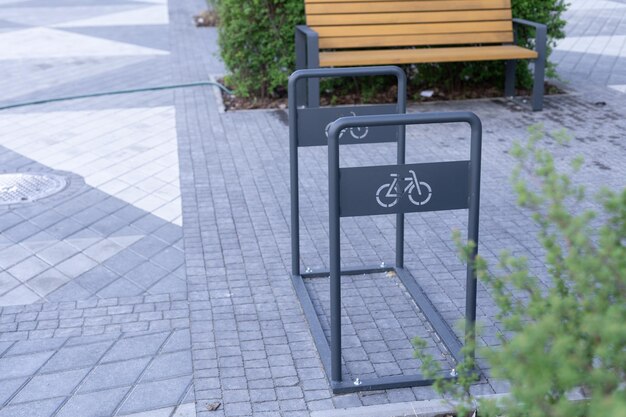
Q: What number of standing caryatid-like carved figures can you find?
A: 0